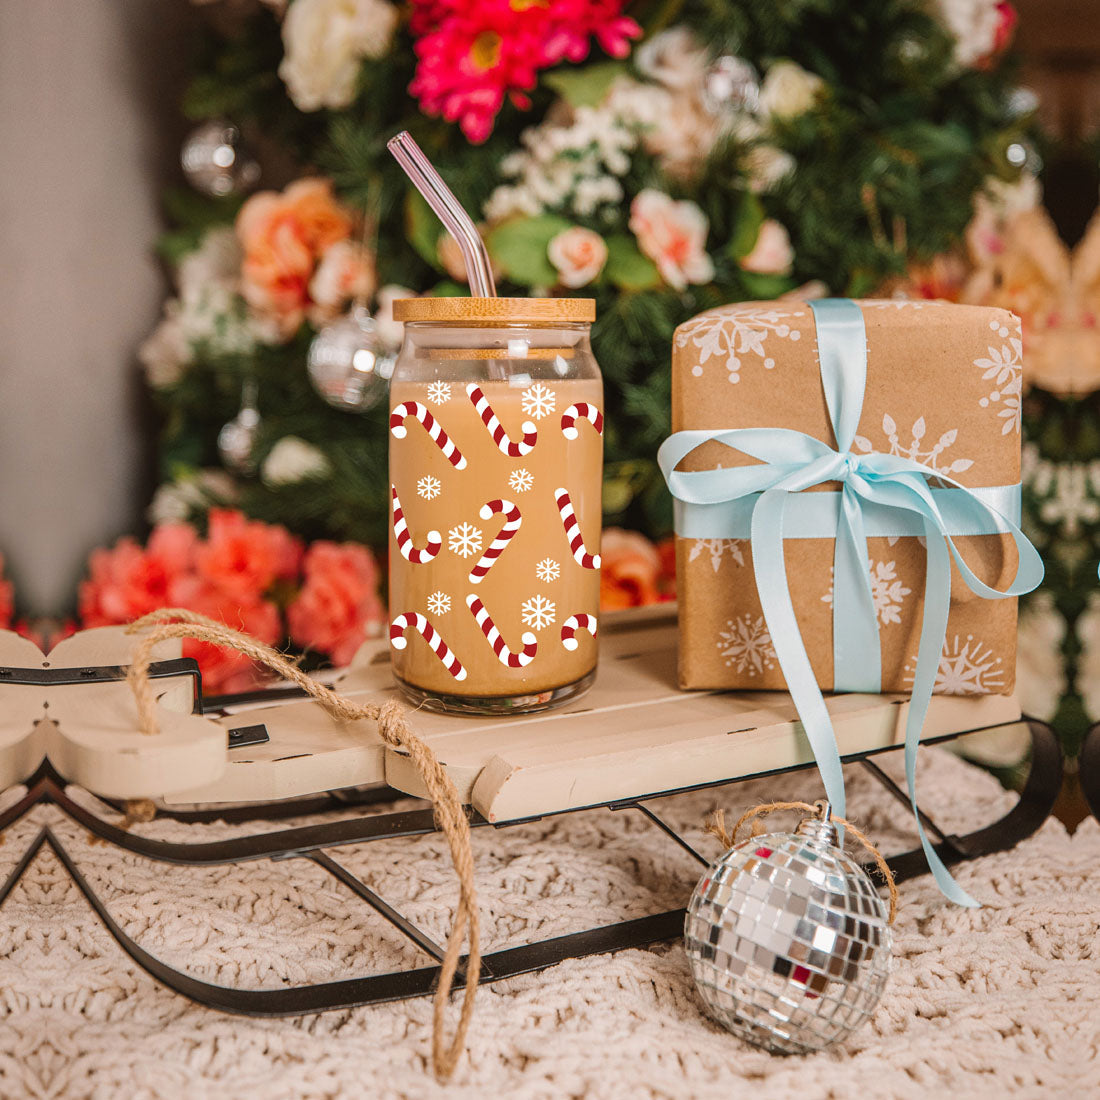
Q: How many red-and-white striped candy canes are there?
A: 9